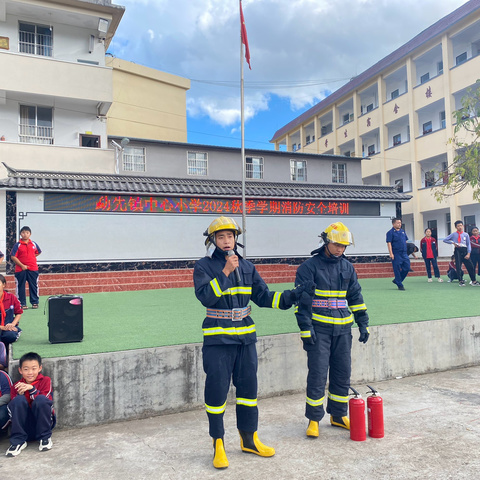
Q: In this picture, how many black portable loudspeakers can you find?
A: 1